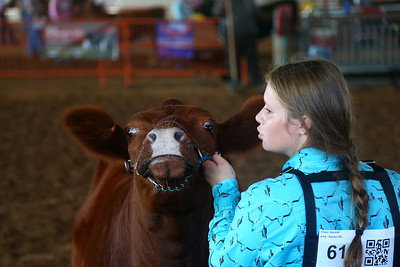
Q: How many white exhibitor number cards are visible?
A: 1